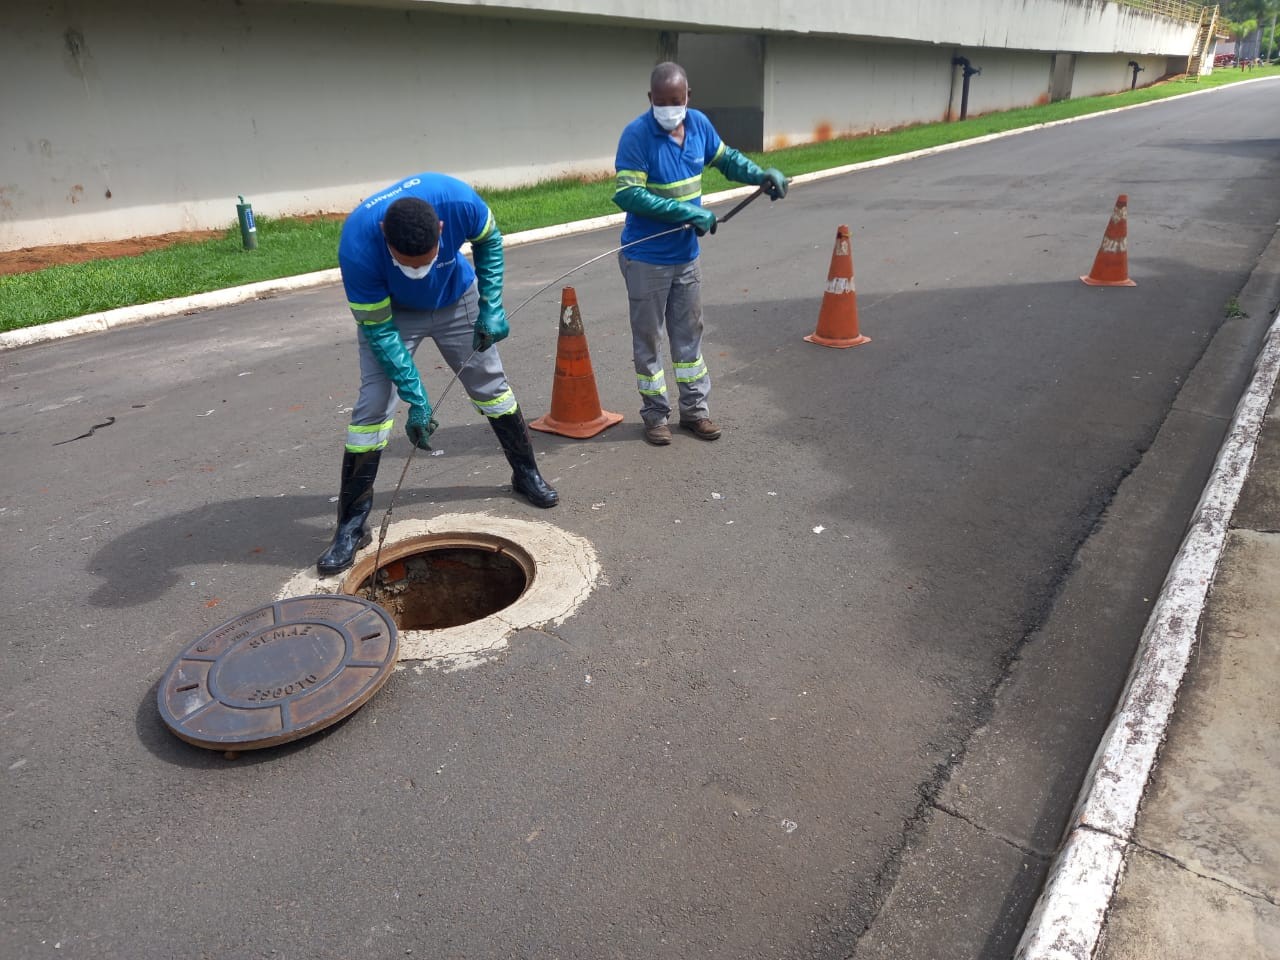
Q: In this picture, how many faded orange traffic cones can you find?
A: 3